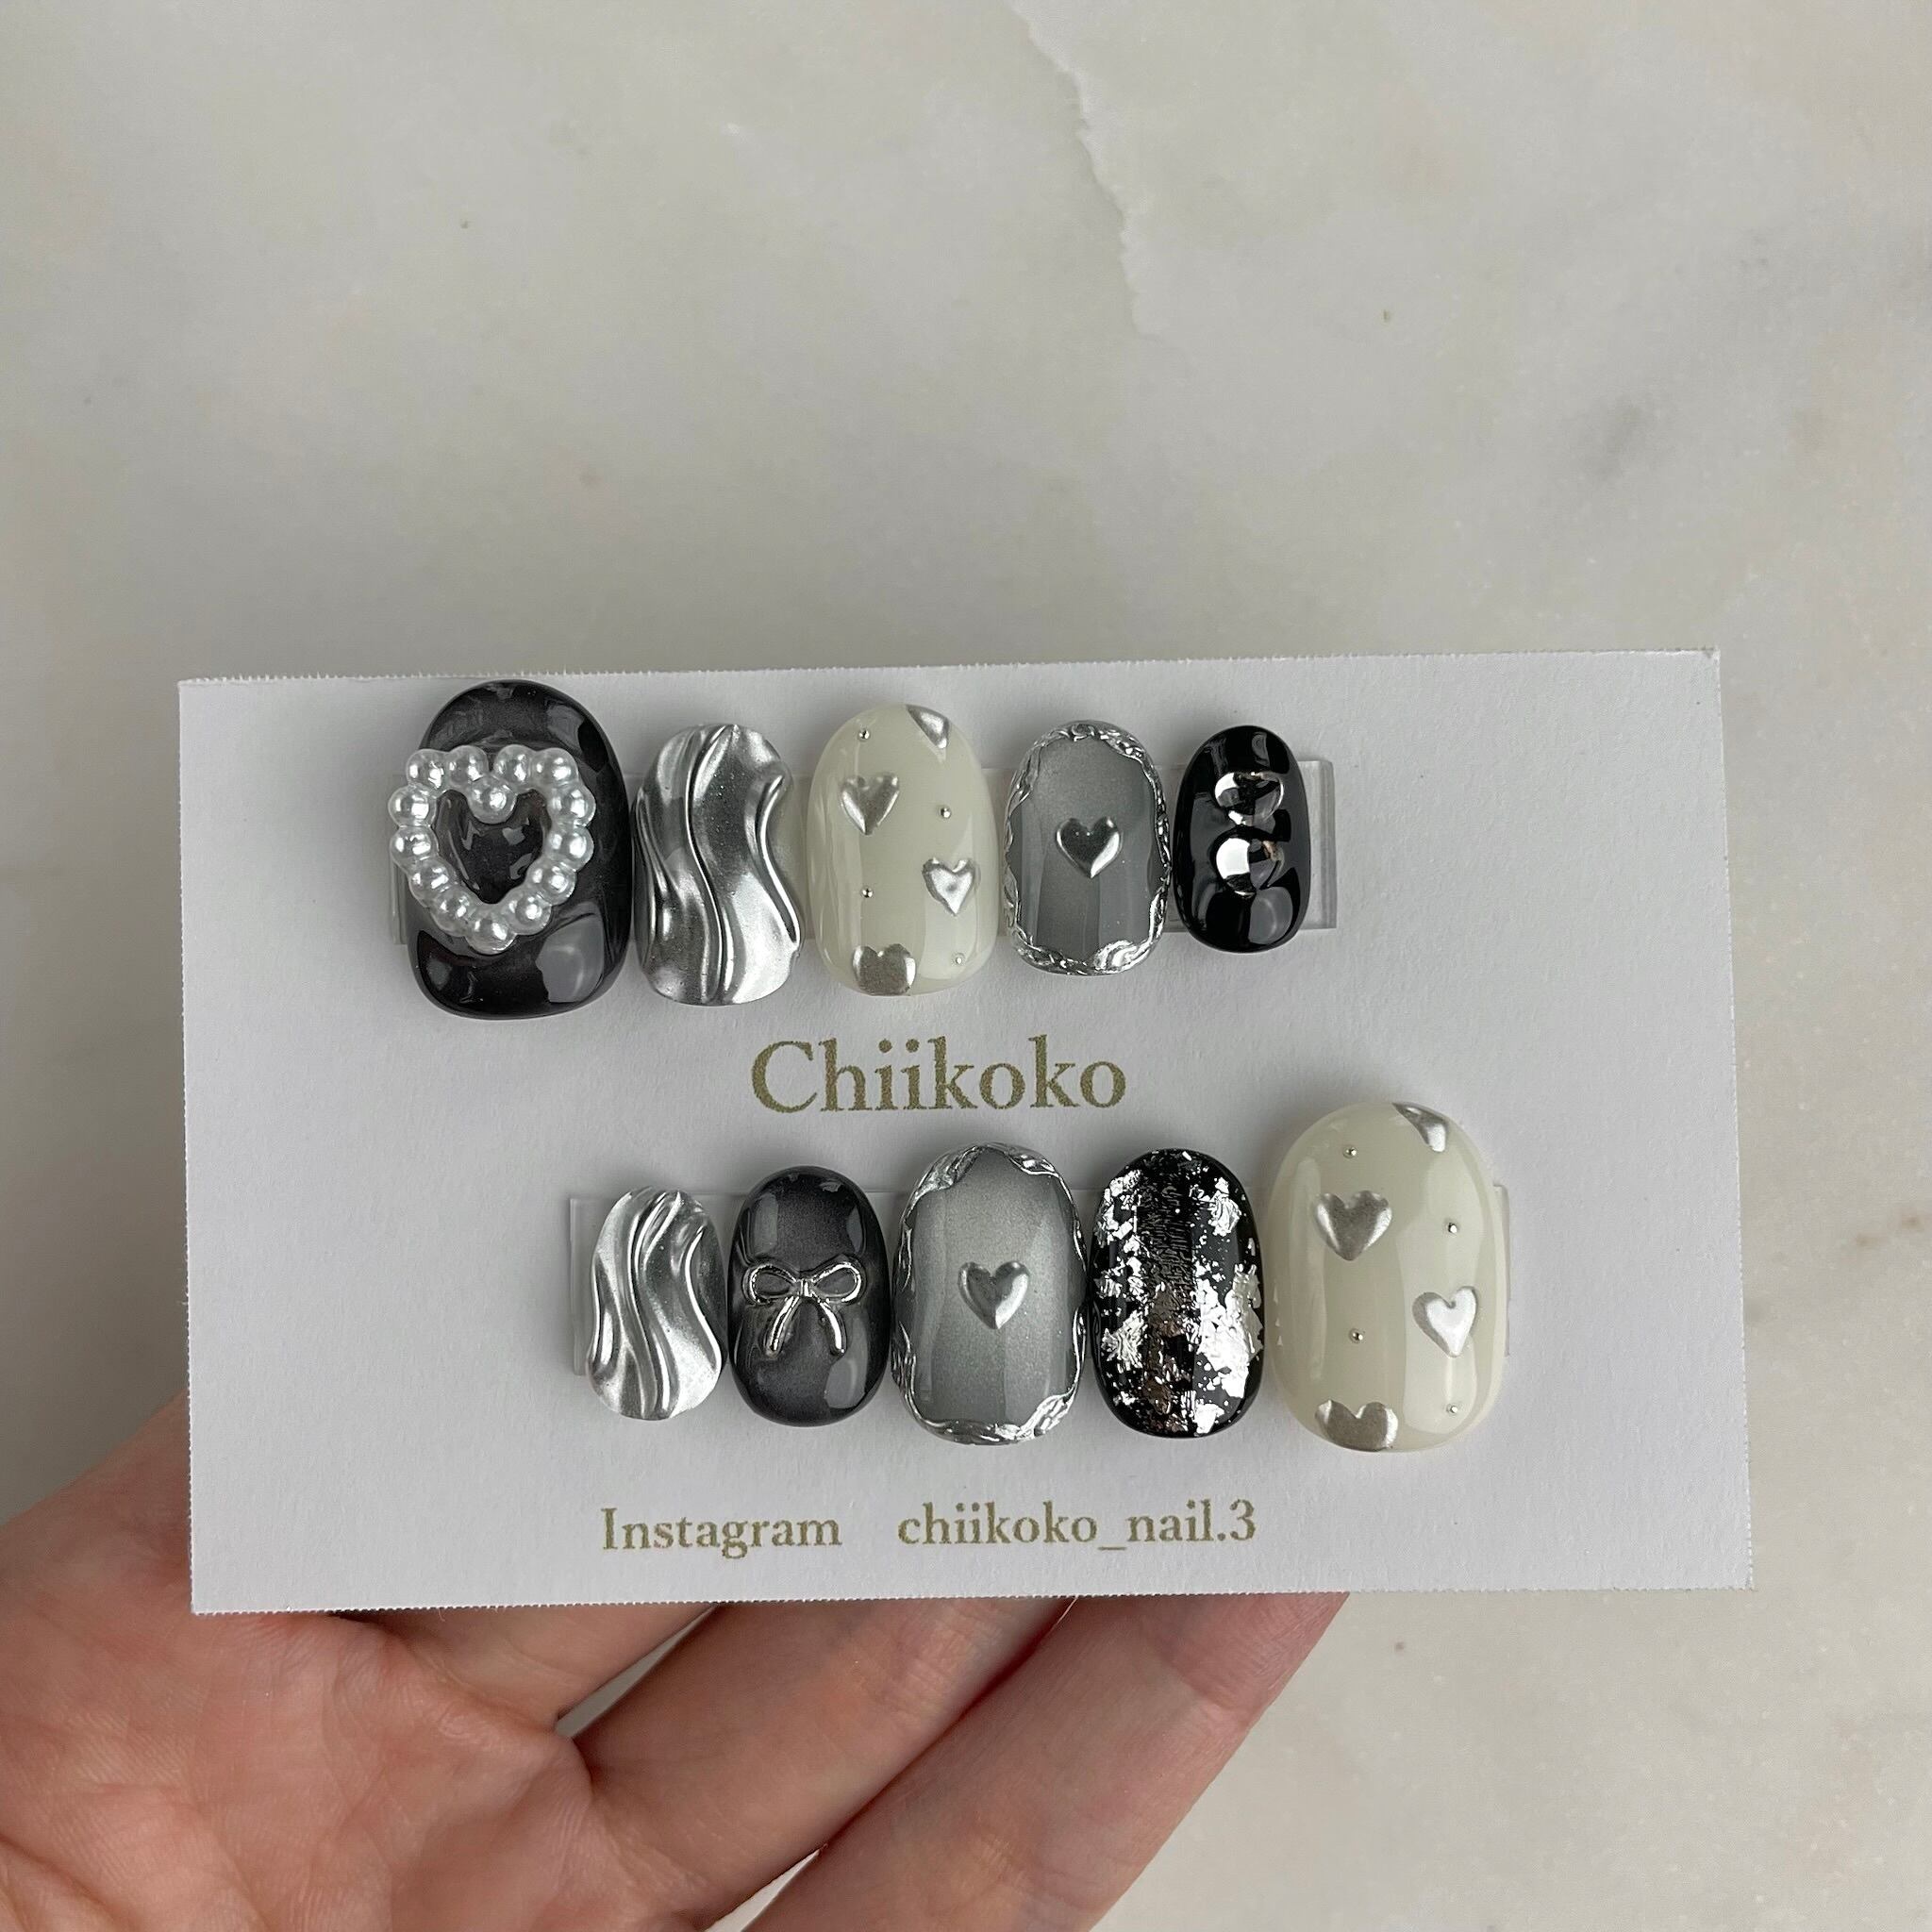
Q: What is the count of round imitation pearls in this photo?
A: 14